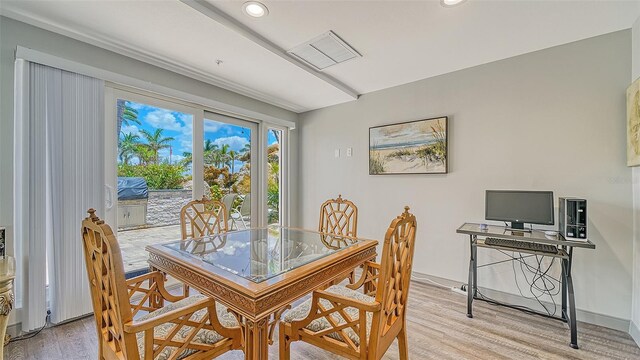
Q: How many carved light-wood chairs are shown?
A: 4